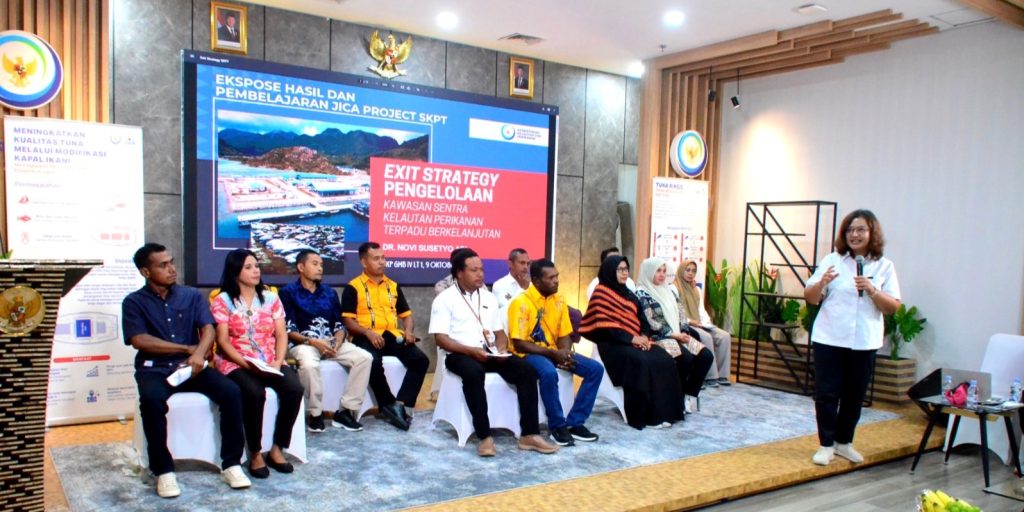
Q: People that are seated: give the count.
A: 12